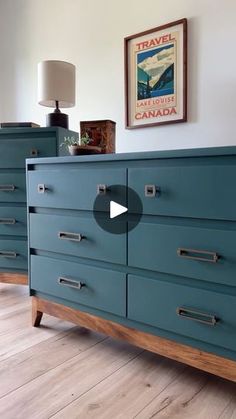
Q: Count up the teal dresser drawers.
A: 10